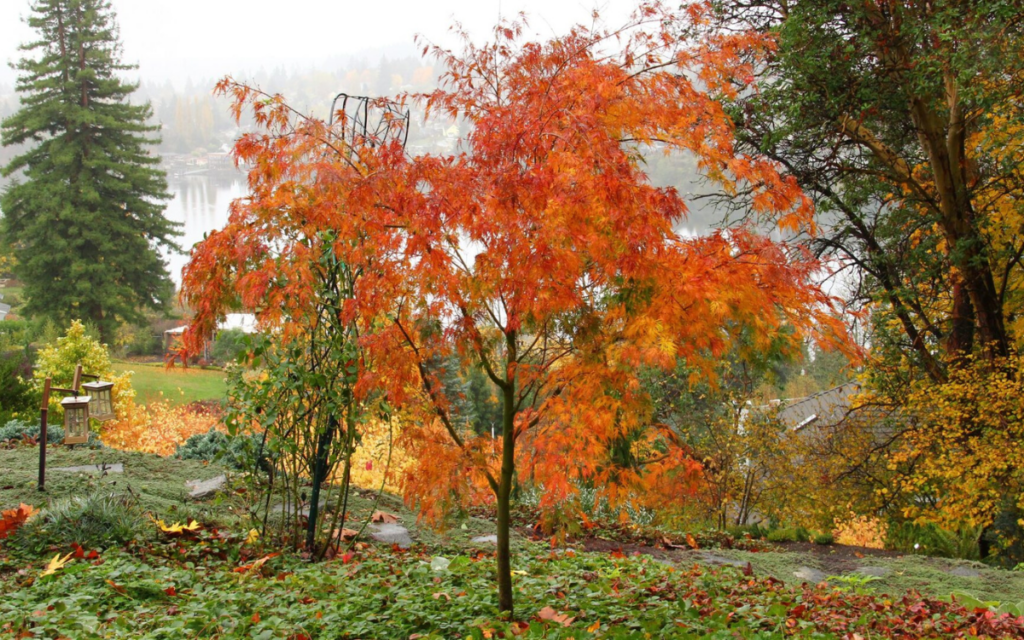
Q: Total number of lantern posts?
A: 2